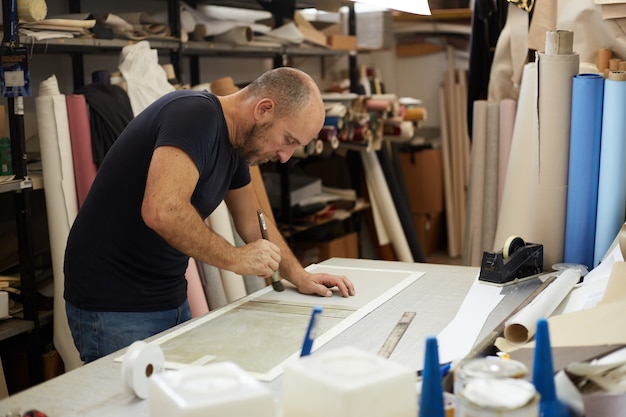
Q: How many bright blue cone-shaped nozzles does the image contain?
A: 2